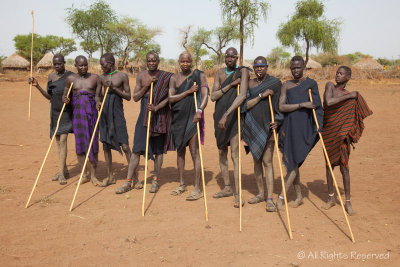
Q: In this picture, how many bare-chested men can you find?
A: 2